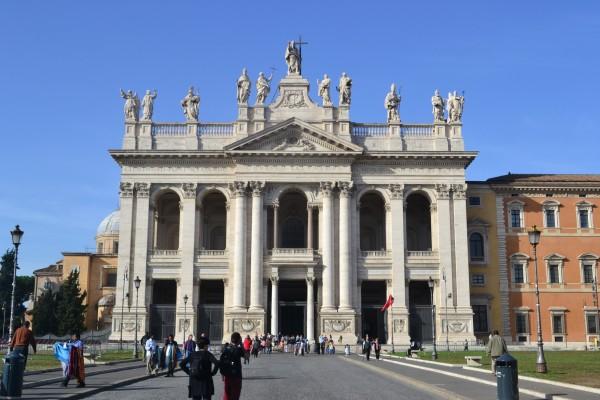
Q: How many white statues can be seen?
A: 11